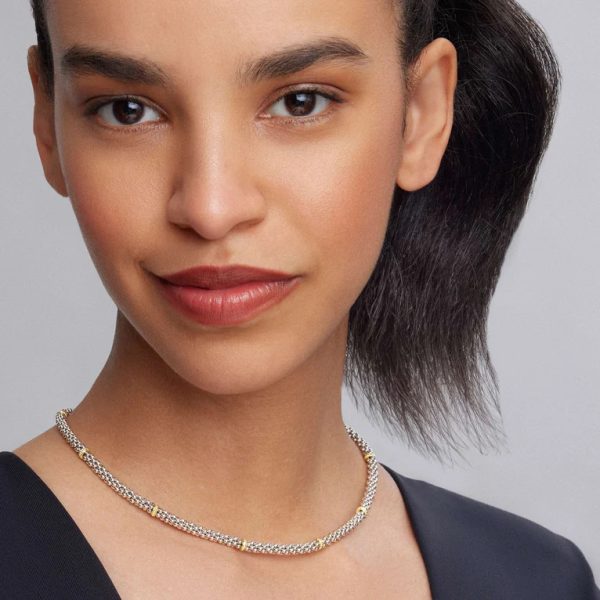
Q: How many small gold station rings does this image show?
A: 7